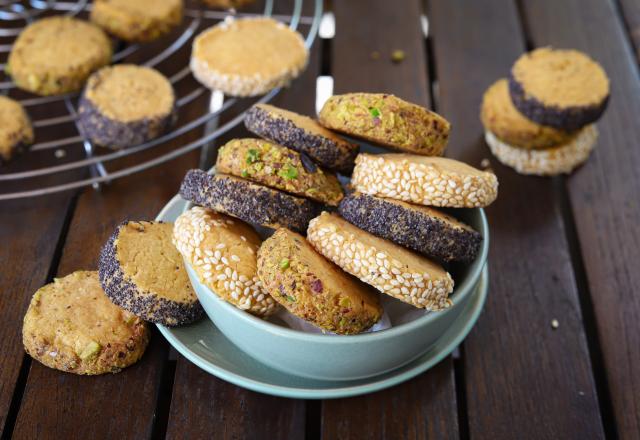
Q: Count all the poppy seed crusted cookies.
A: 6